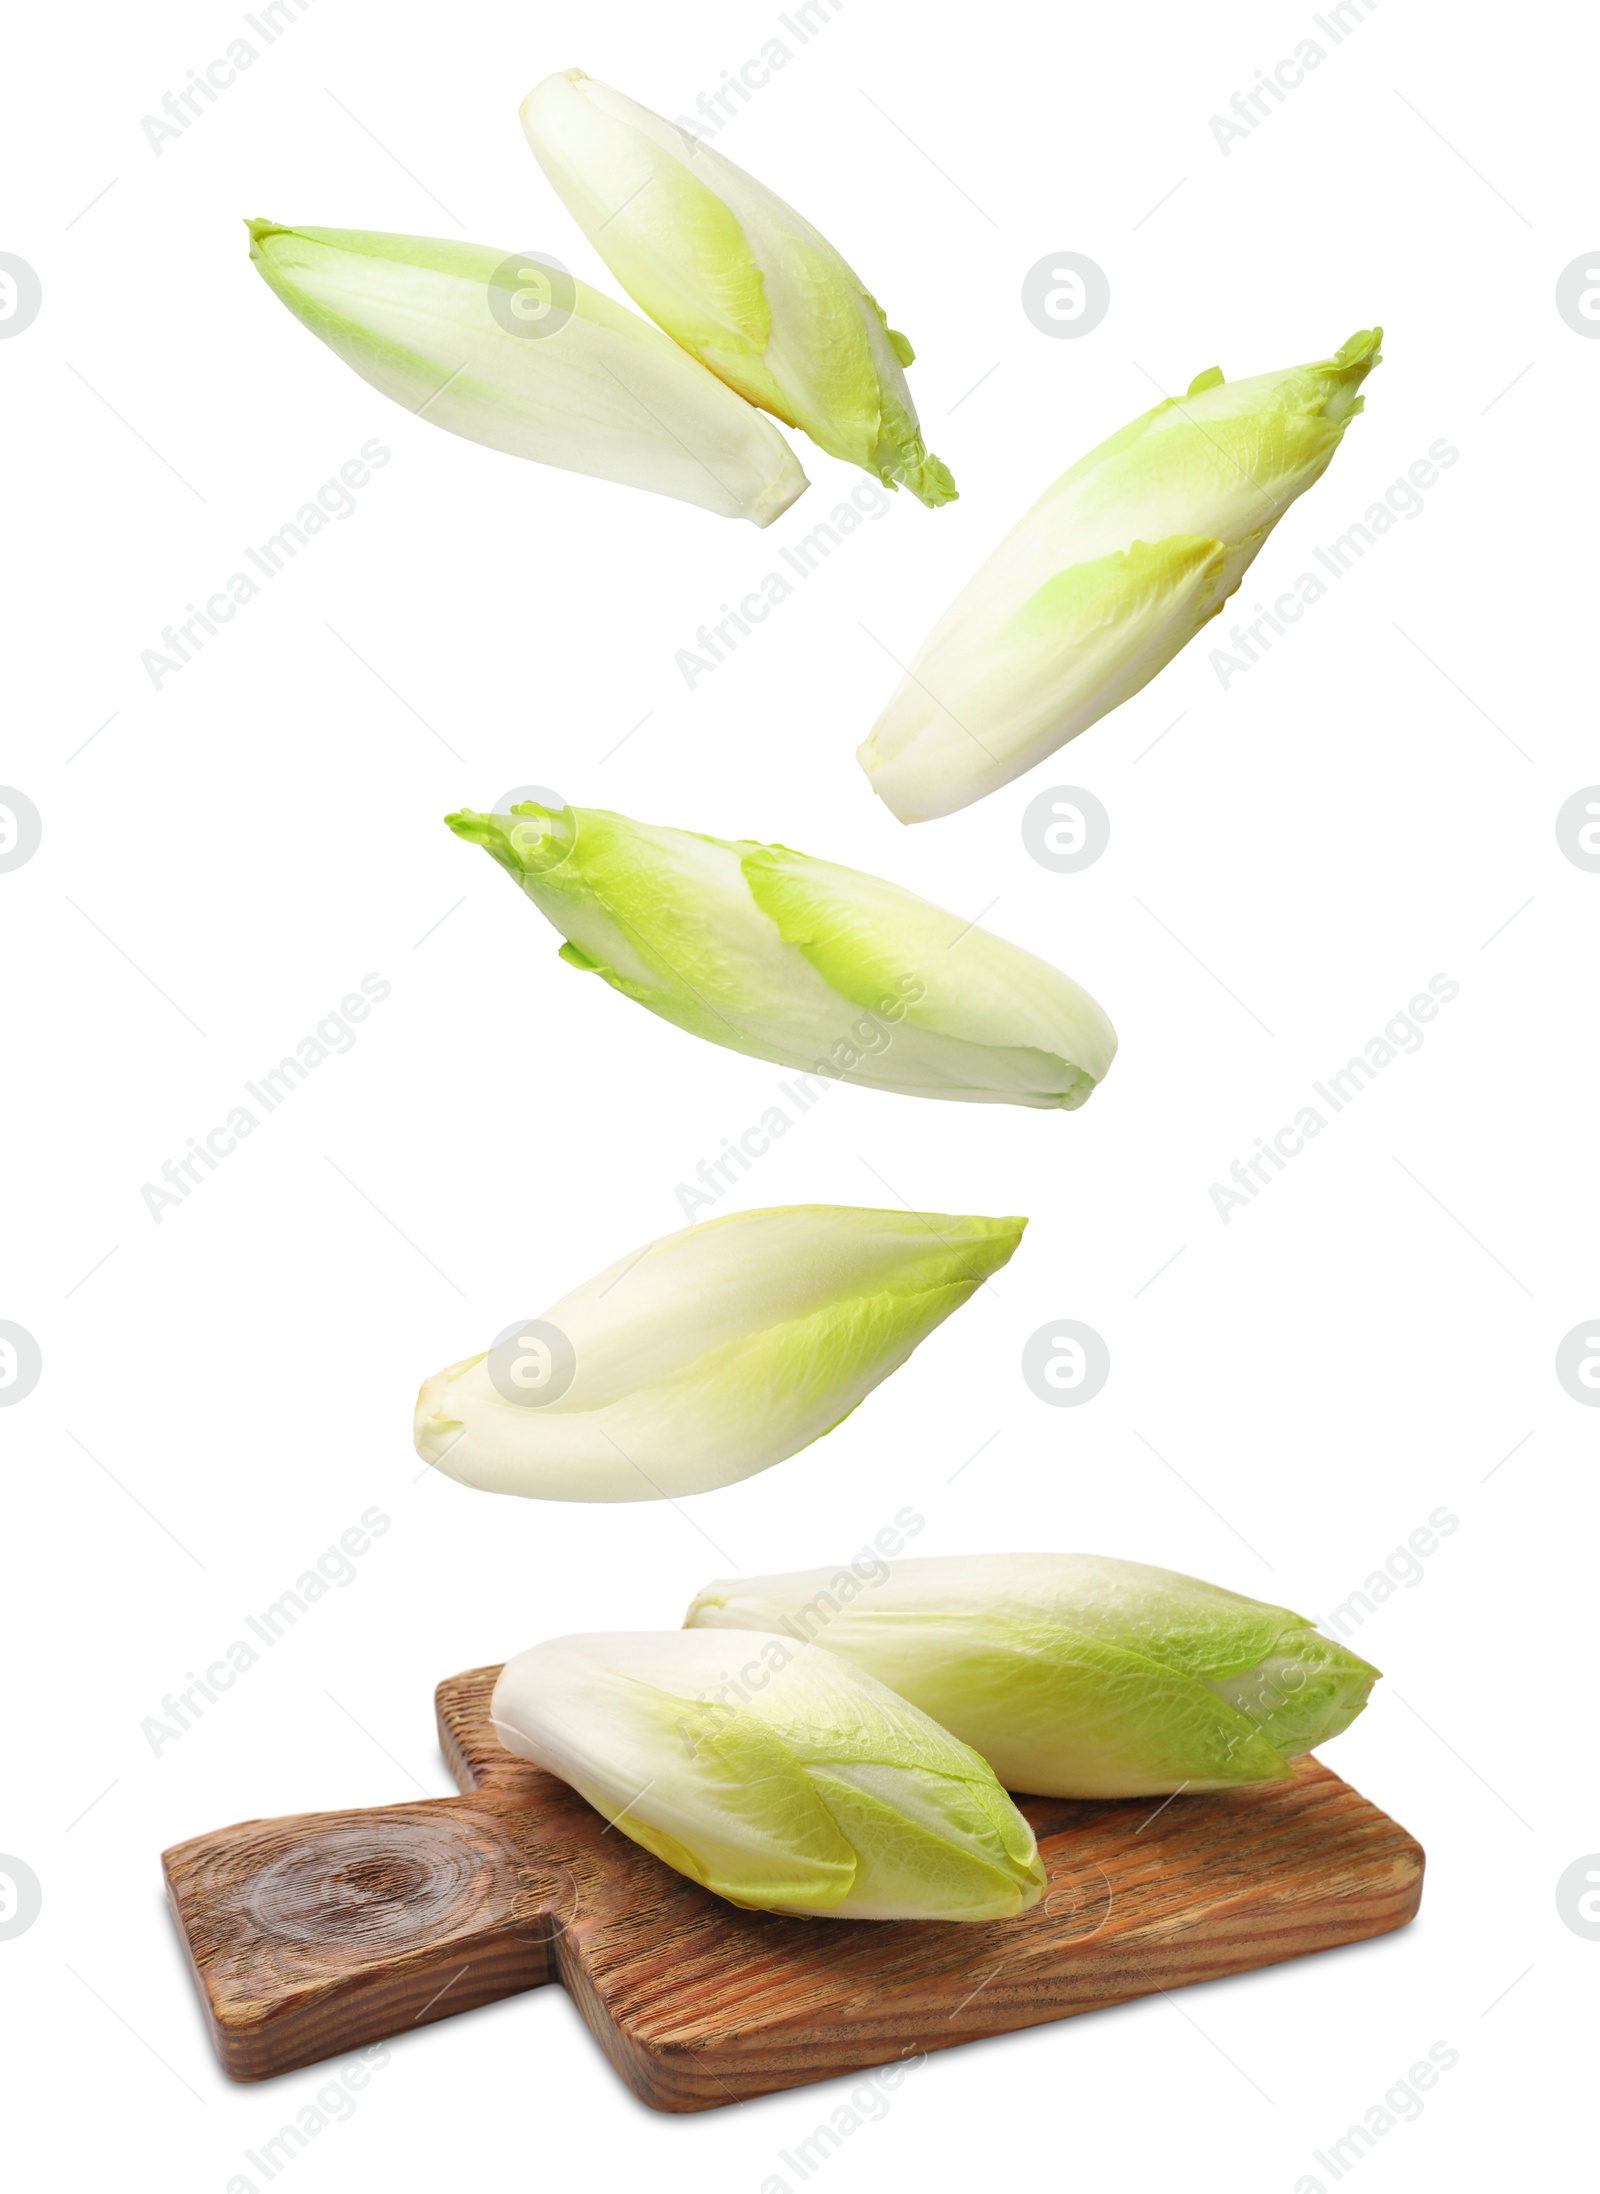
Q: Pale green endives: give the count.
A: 7